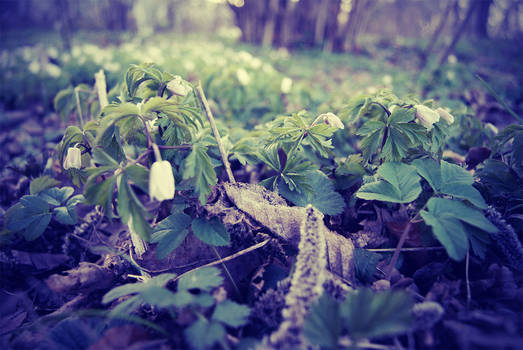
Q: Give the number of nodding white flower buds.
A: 6